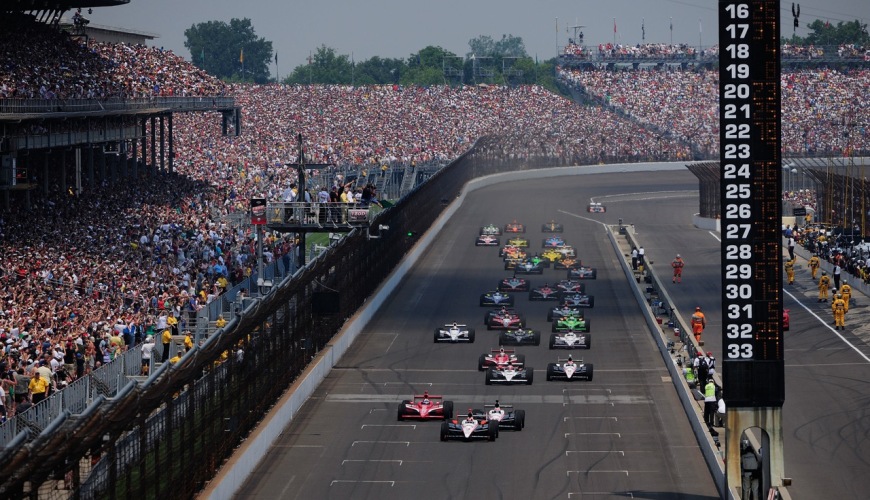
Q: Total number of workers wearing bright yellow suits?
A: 6